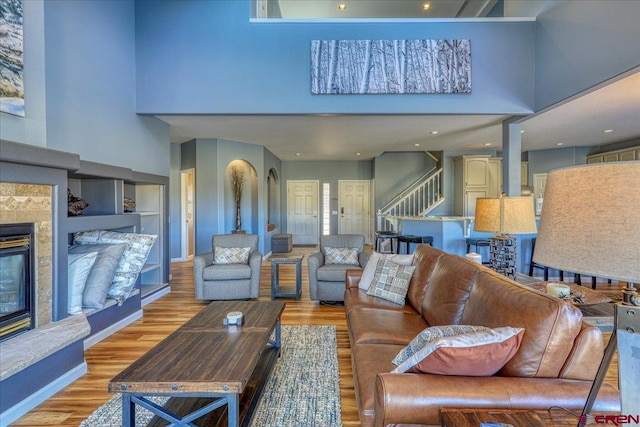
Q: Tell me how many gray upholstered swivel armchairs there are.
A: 2